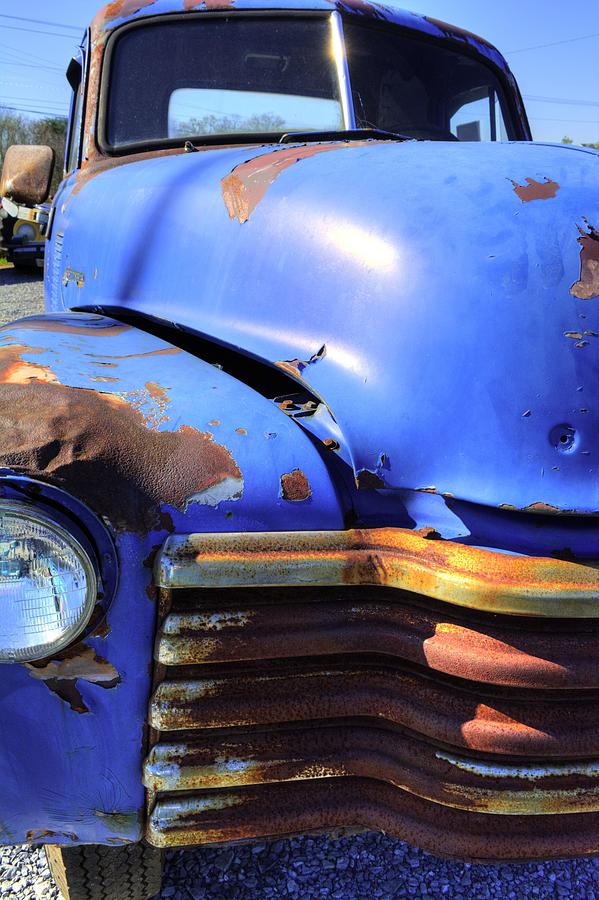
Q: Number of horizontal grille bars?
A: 5